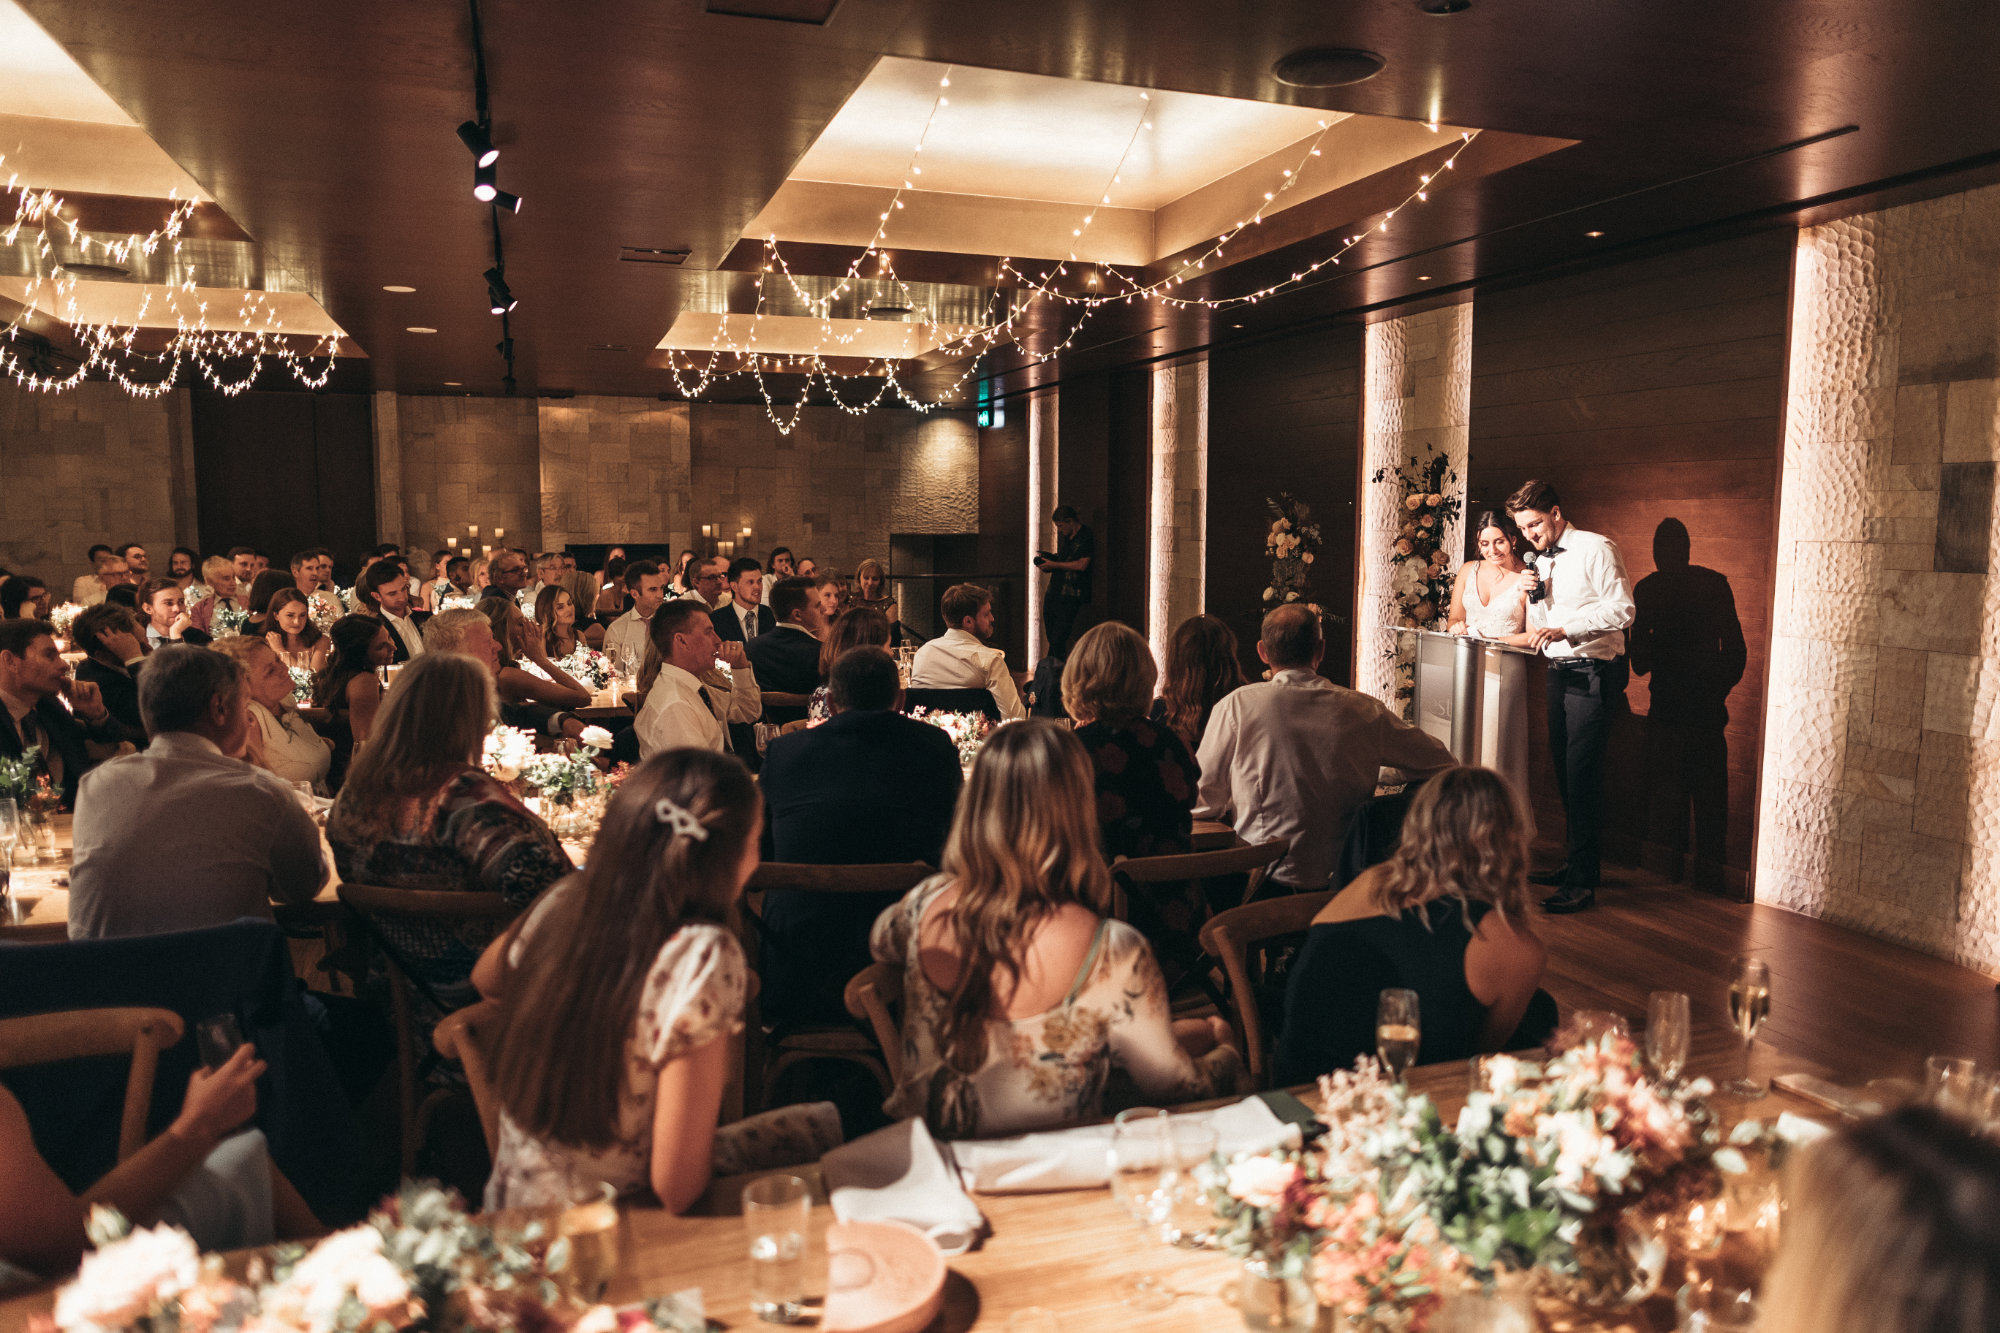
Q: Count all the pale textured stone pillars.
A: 4